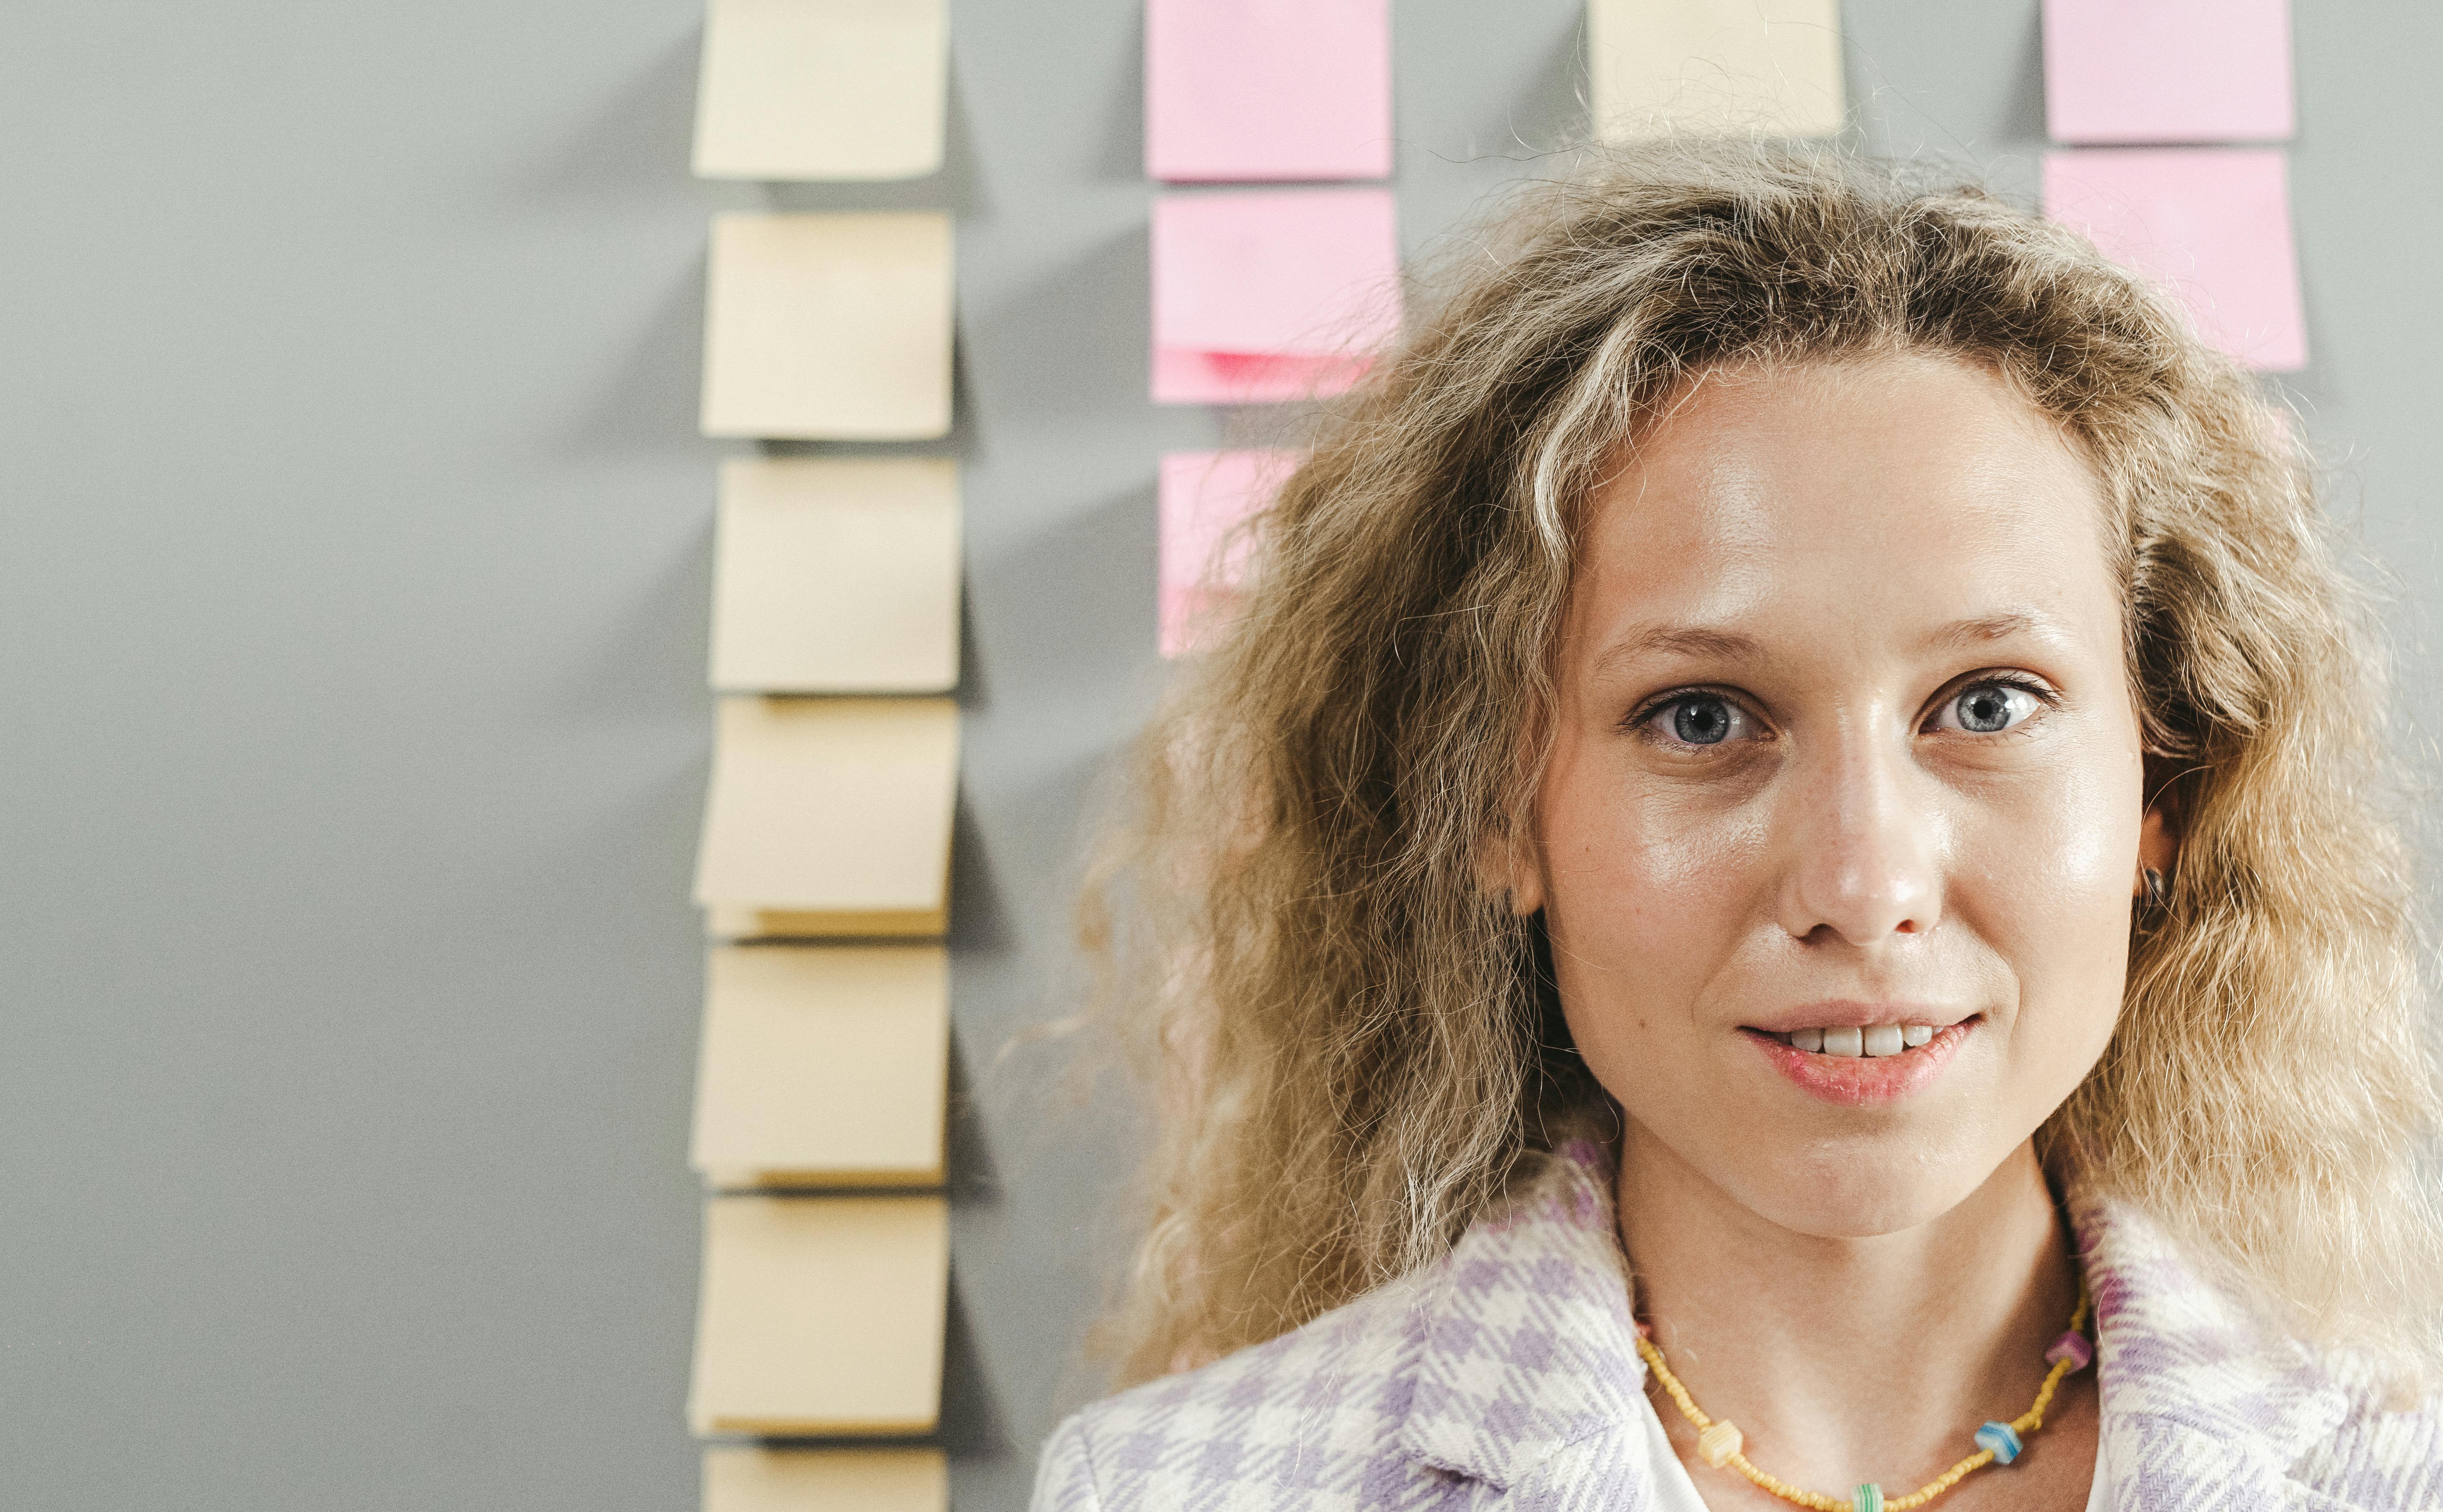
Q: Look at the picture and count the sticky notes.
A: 13